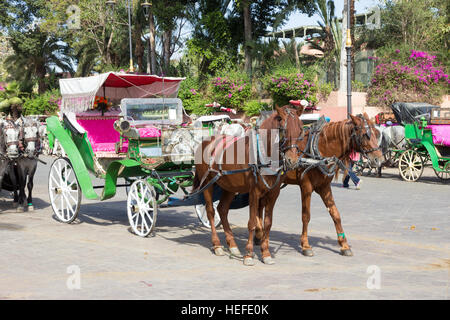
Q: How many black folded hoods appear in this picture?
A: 1